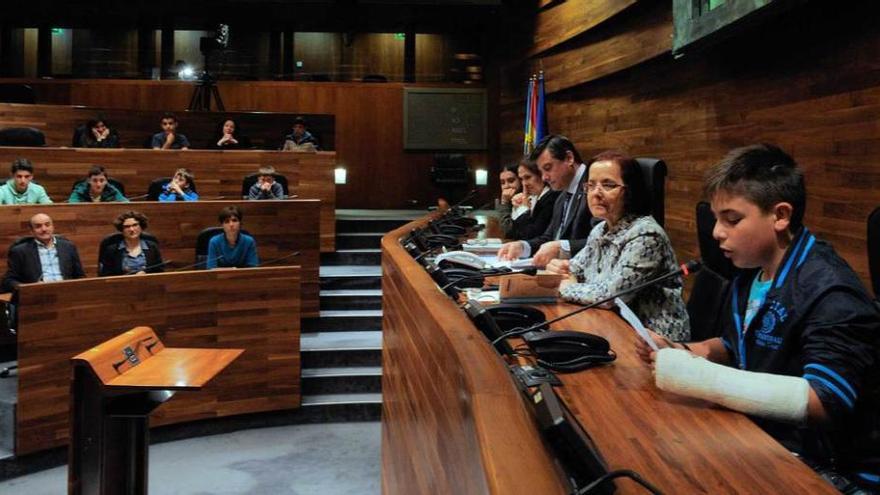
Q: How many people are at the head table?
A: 5